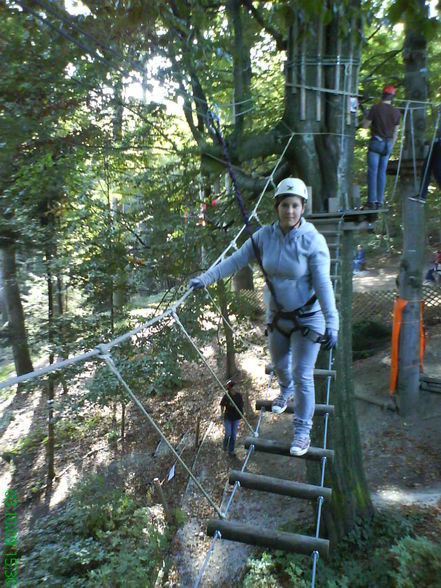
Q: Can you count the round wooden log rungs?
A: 5